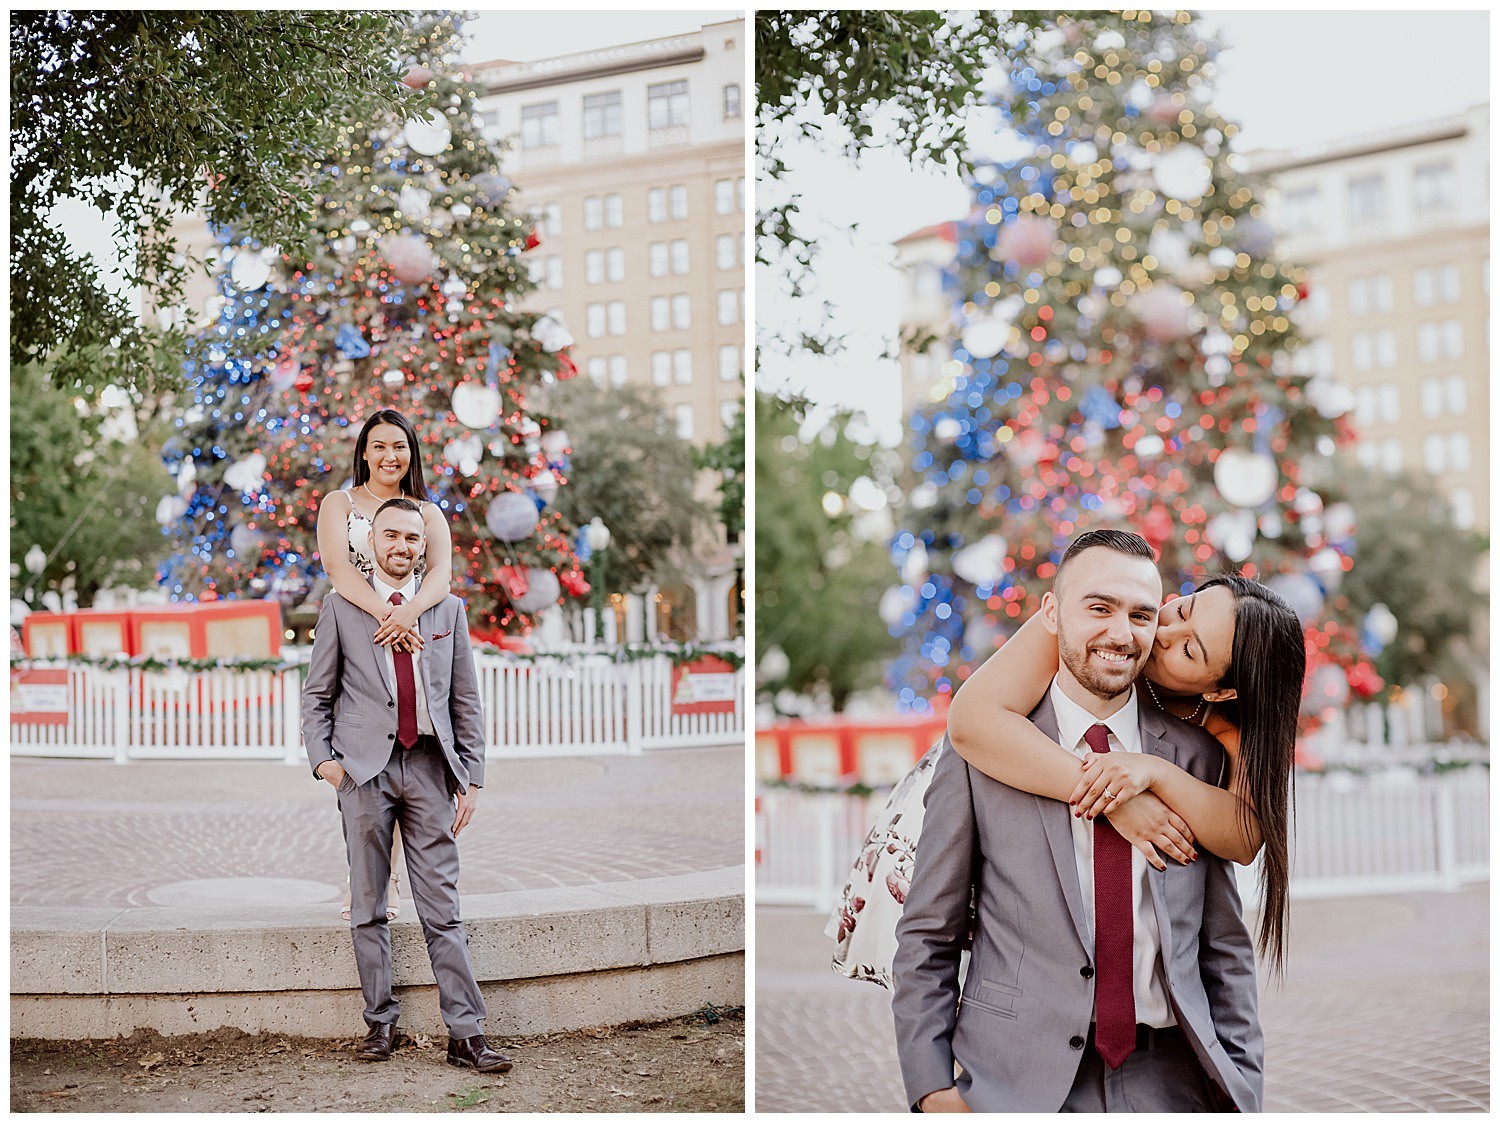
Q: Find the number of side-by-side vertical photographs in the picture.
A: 2